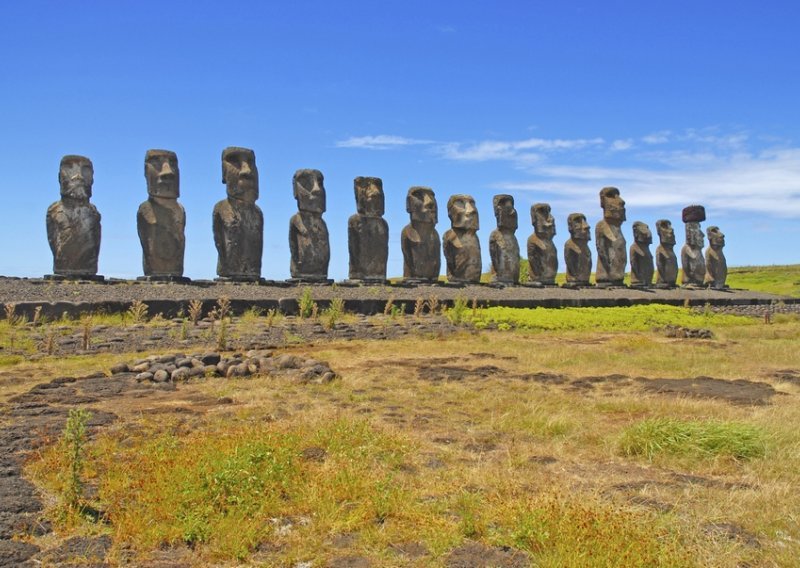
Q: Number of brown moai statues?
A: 15